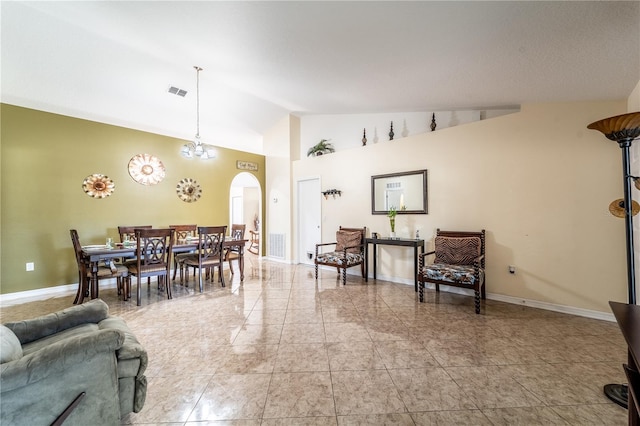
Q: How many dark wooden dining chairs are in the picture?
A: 6